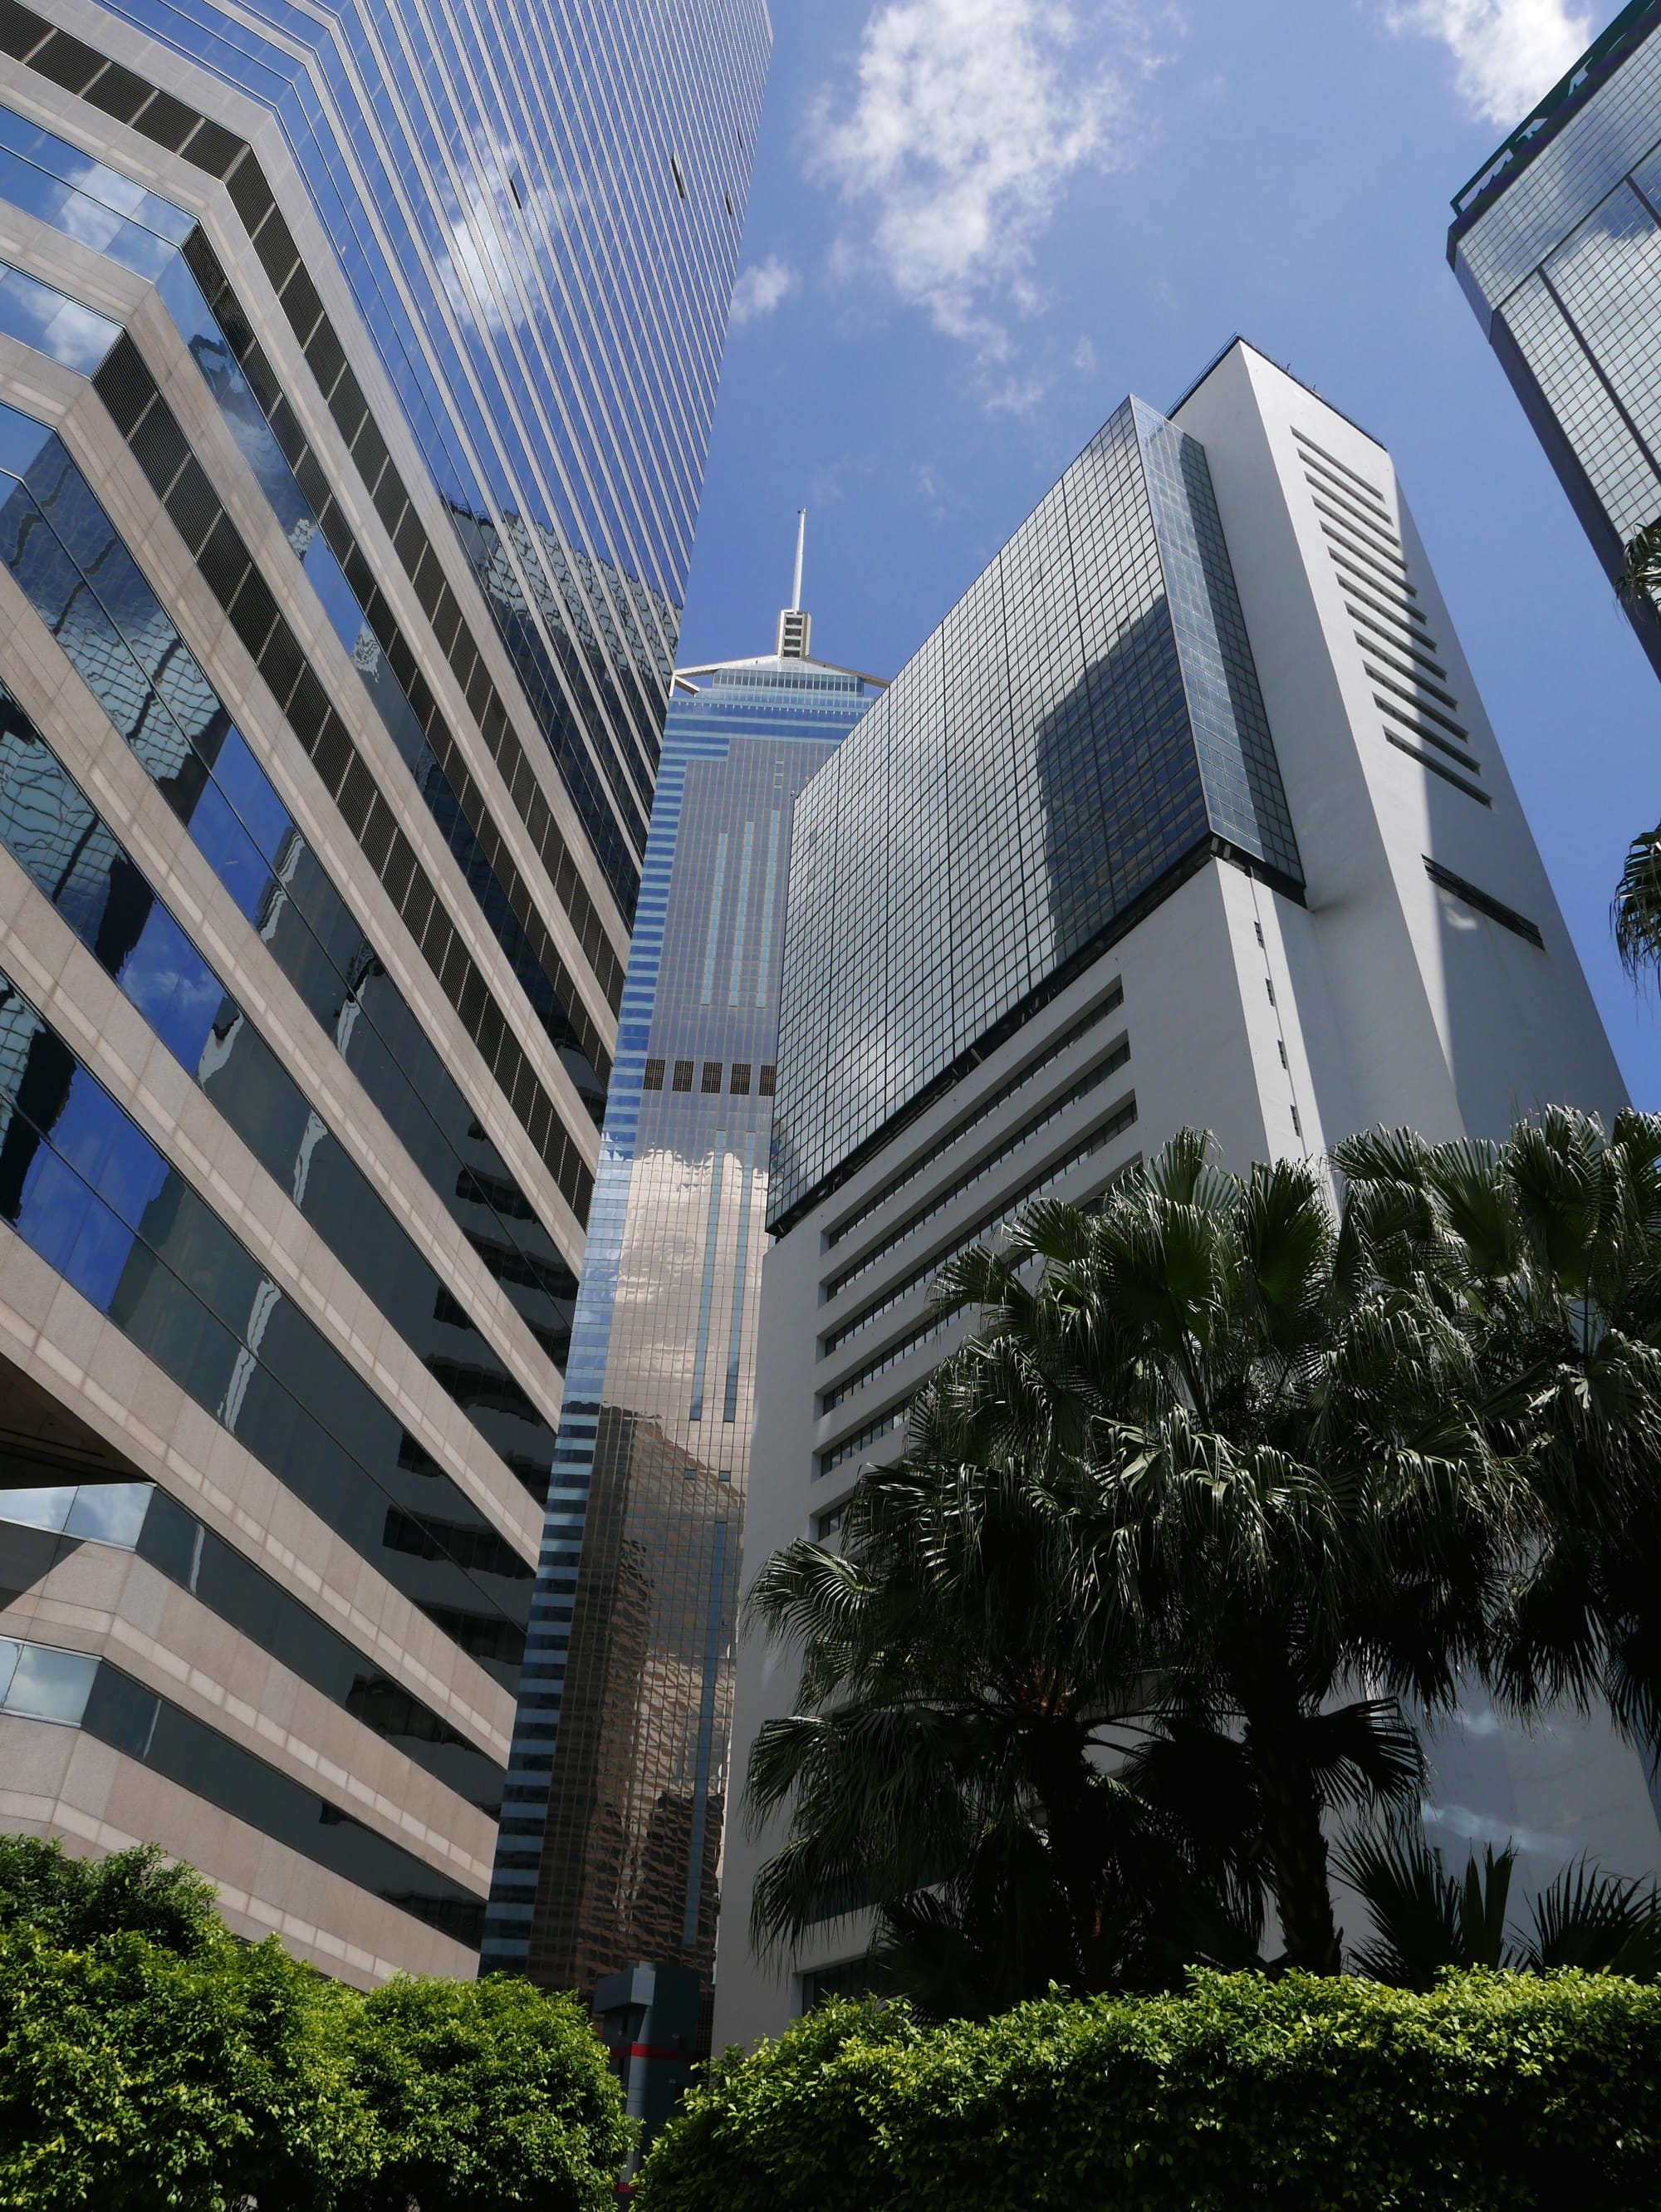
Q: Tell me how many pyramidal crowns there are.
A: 1